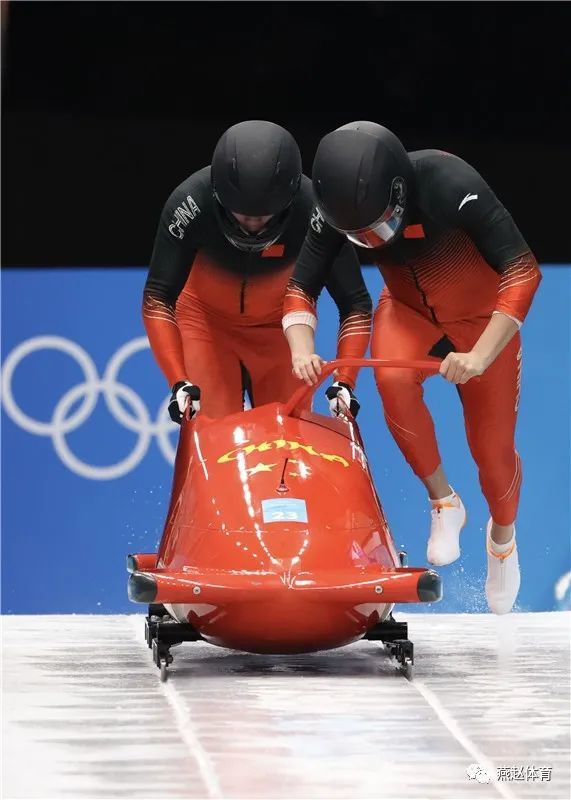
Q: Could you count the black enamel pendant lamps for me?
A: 0